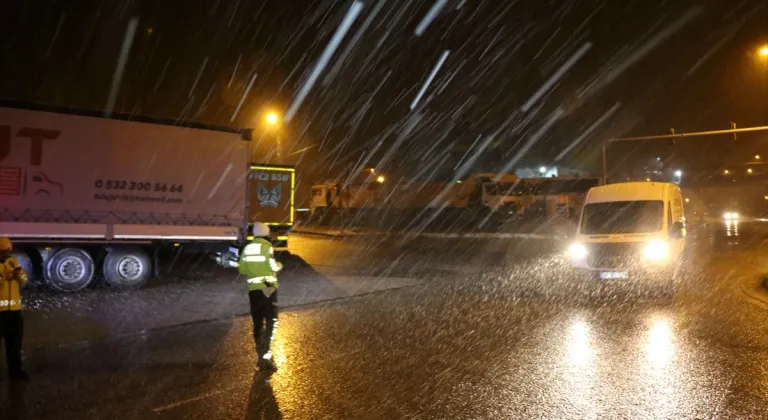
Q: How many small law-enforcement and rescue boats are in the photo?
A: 0